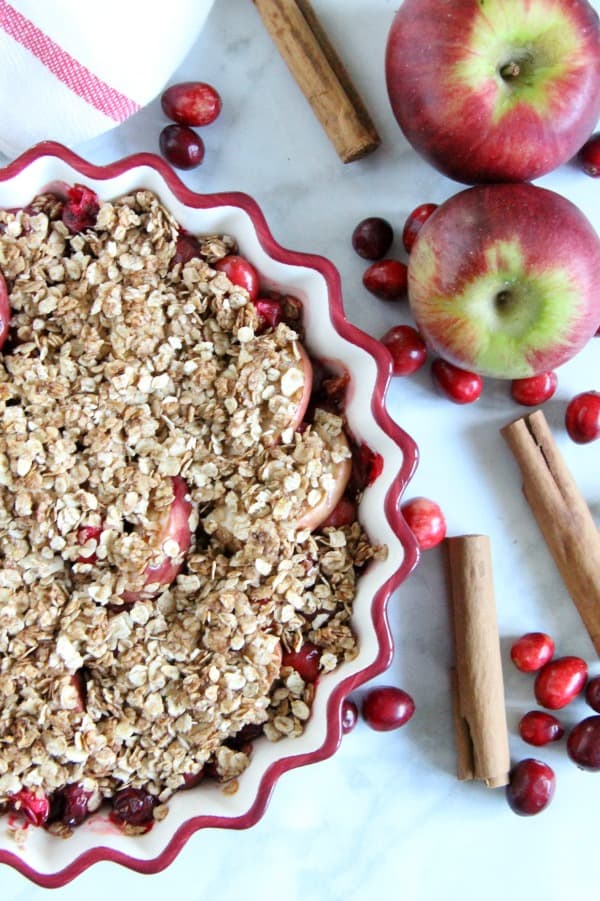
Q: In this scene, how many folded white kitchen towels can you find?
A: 1